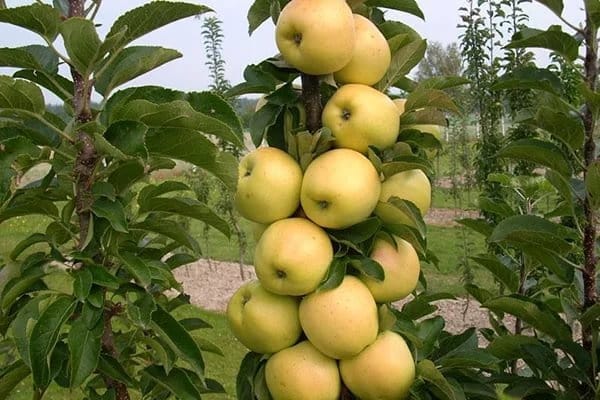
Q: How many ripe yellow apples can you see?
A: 12